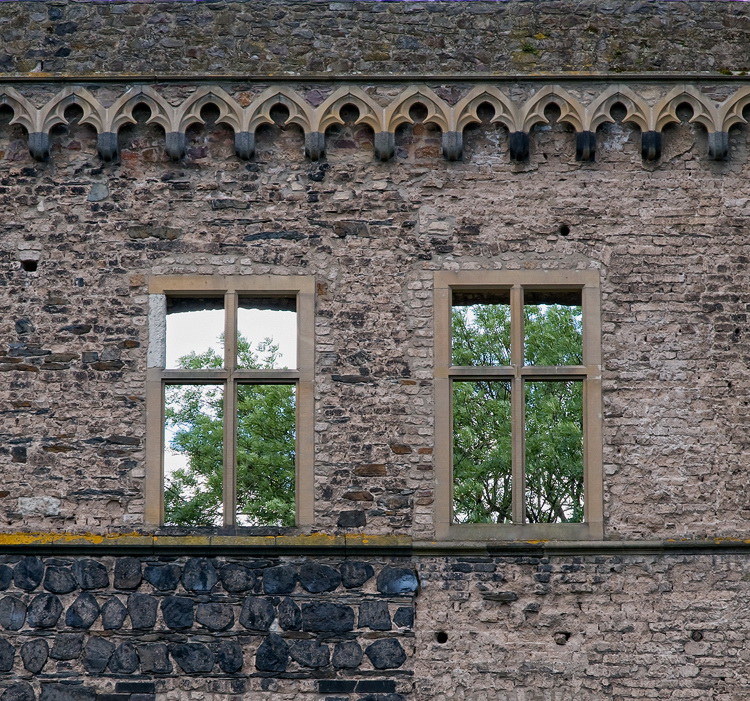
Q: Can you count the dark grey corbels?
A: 11